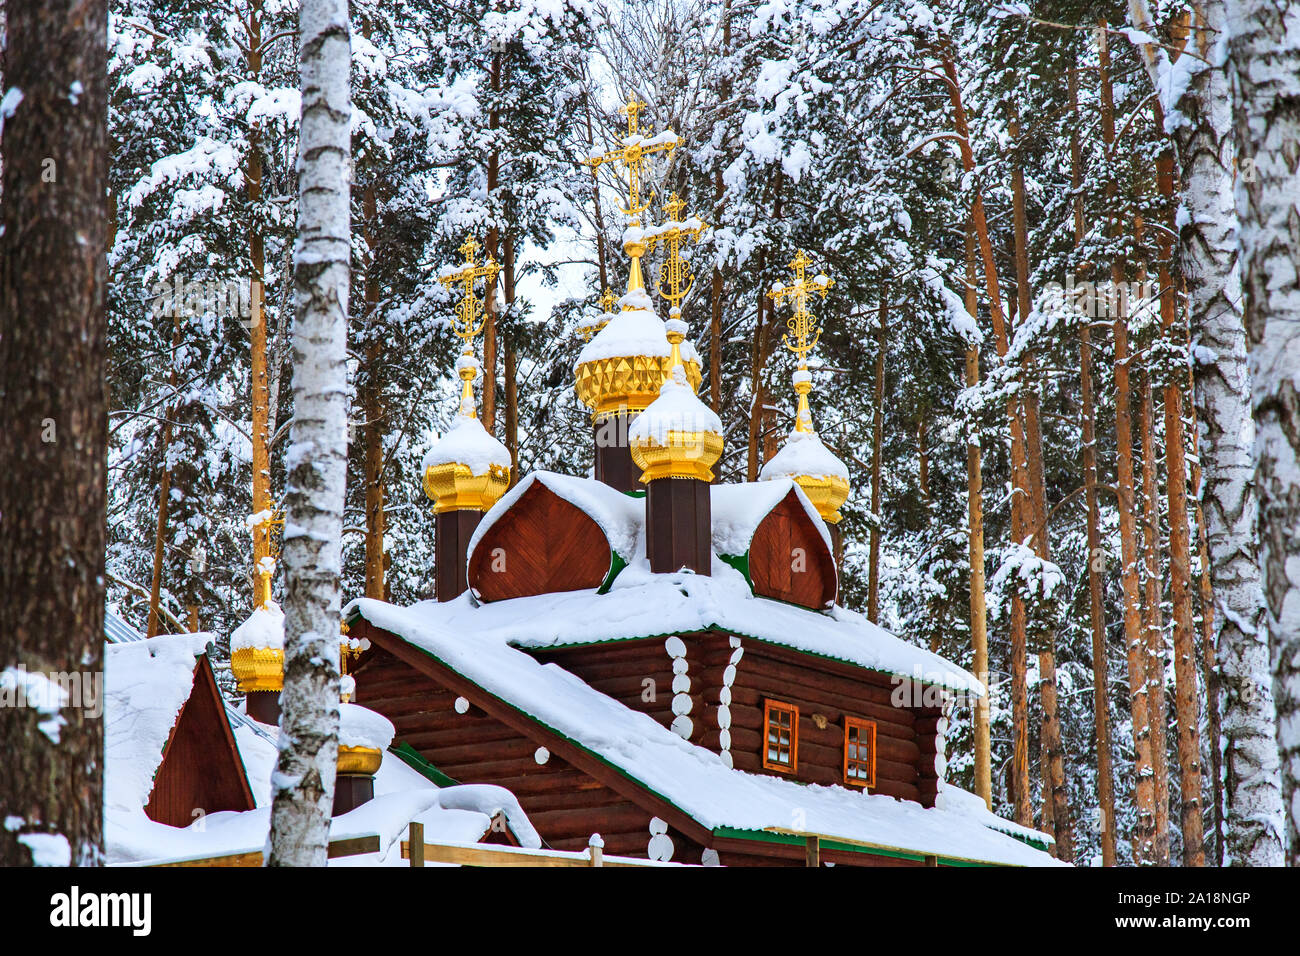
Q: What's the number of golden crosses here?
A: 7